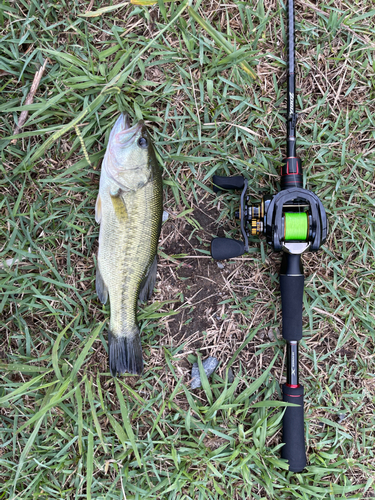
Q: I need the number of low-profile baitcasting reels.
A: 1